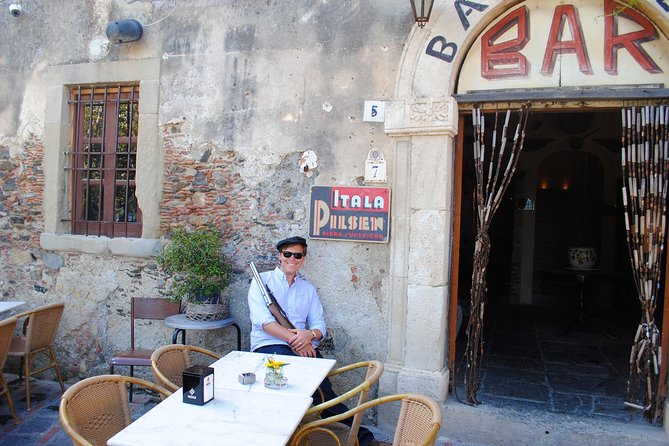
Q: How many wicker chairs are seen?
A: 6